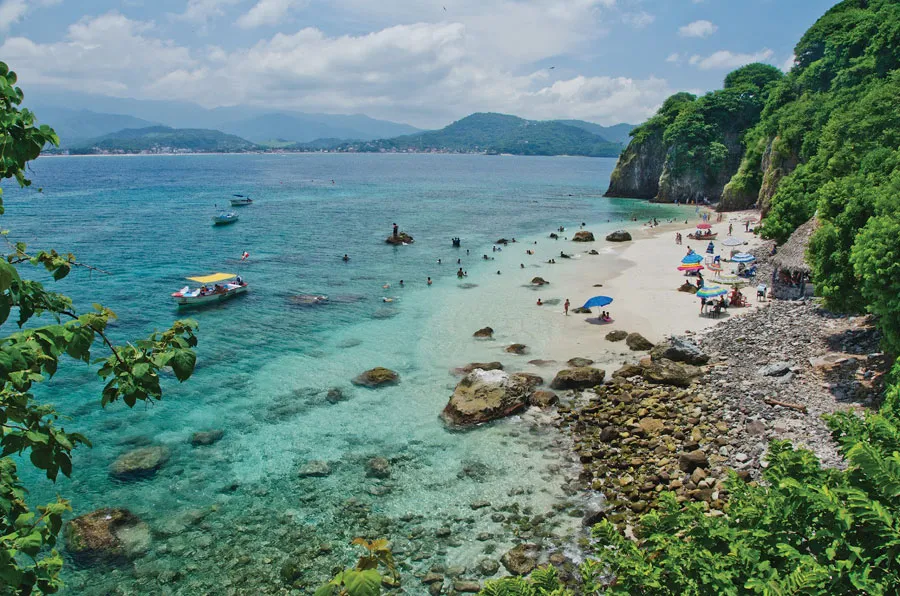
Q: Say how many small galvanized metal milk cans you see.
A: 0